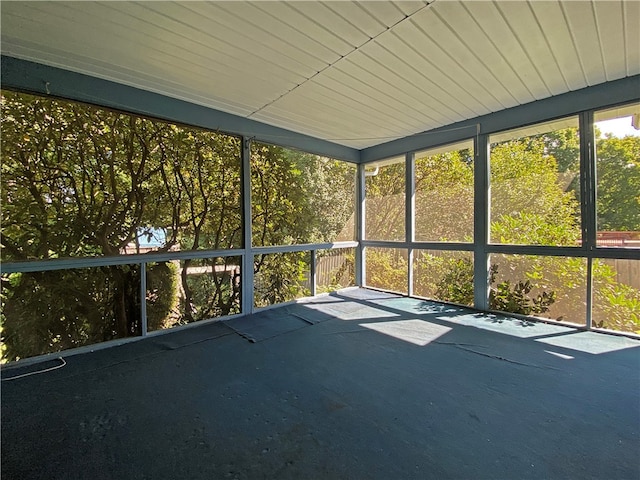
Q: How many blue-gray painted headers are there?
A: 2